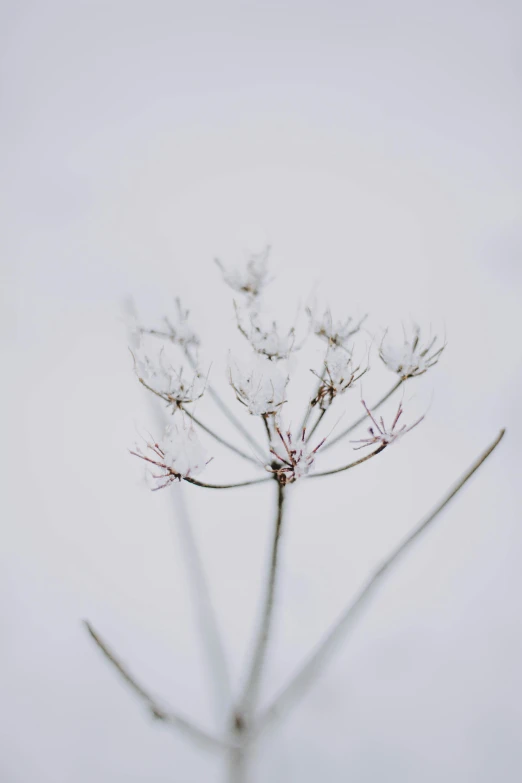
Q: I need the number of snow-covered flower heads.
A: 11